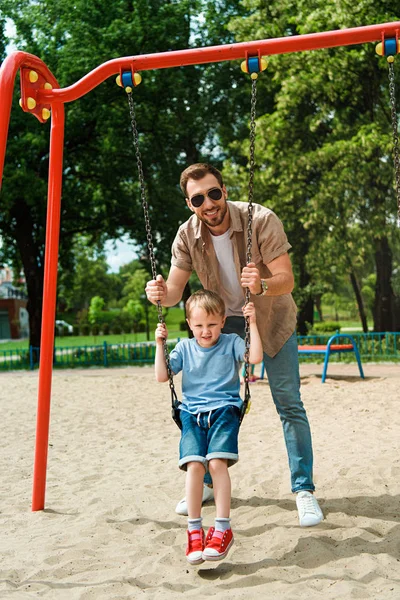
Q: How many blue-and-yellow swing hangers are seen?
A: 3